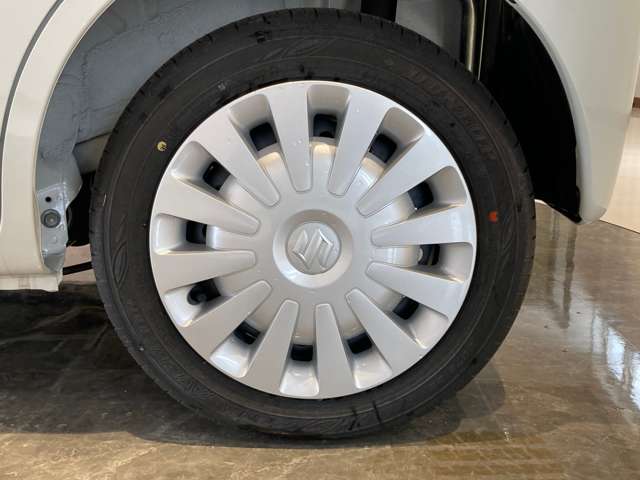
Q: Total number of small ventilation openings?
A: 12